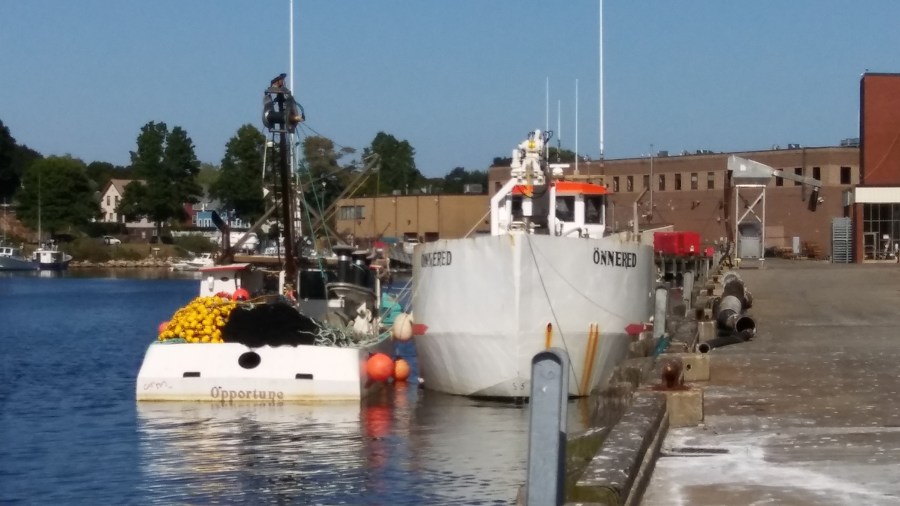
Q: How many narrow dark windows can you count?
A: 11